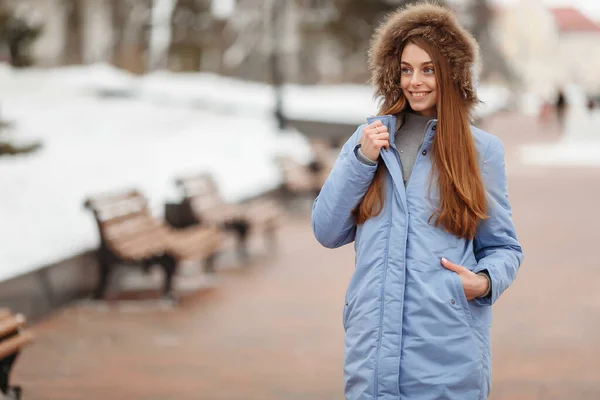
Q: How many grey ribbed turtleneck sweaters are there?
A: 1